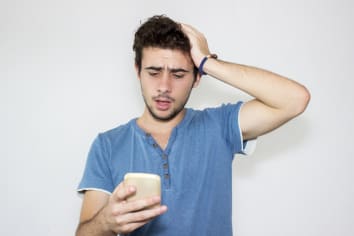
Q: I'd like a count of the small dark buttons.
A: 5